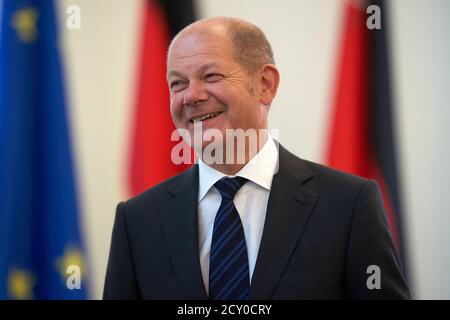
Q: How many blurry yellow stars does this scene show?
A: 3